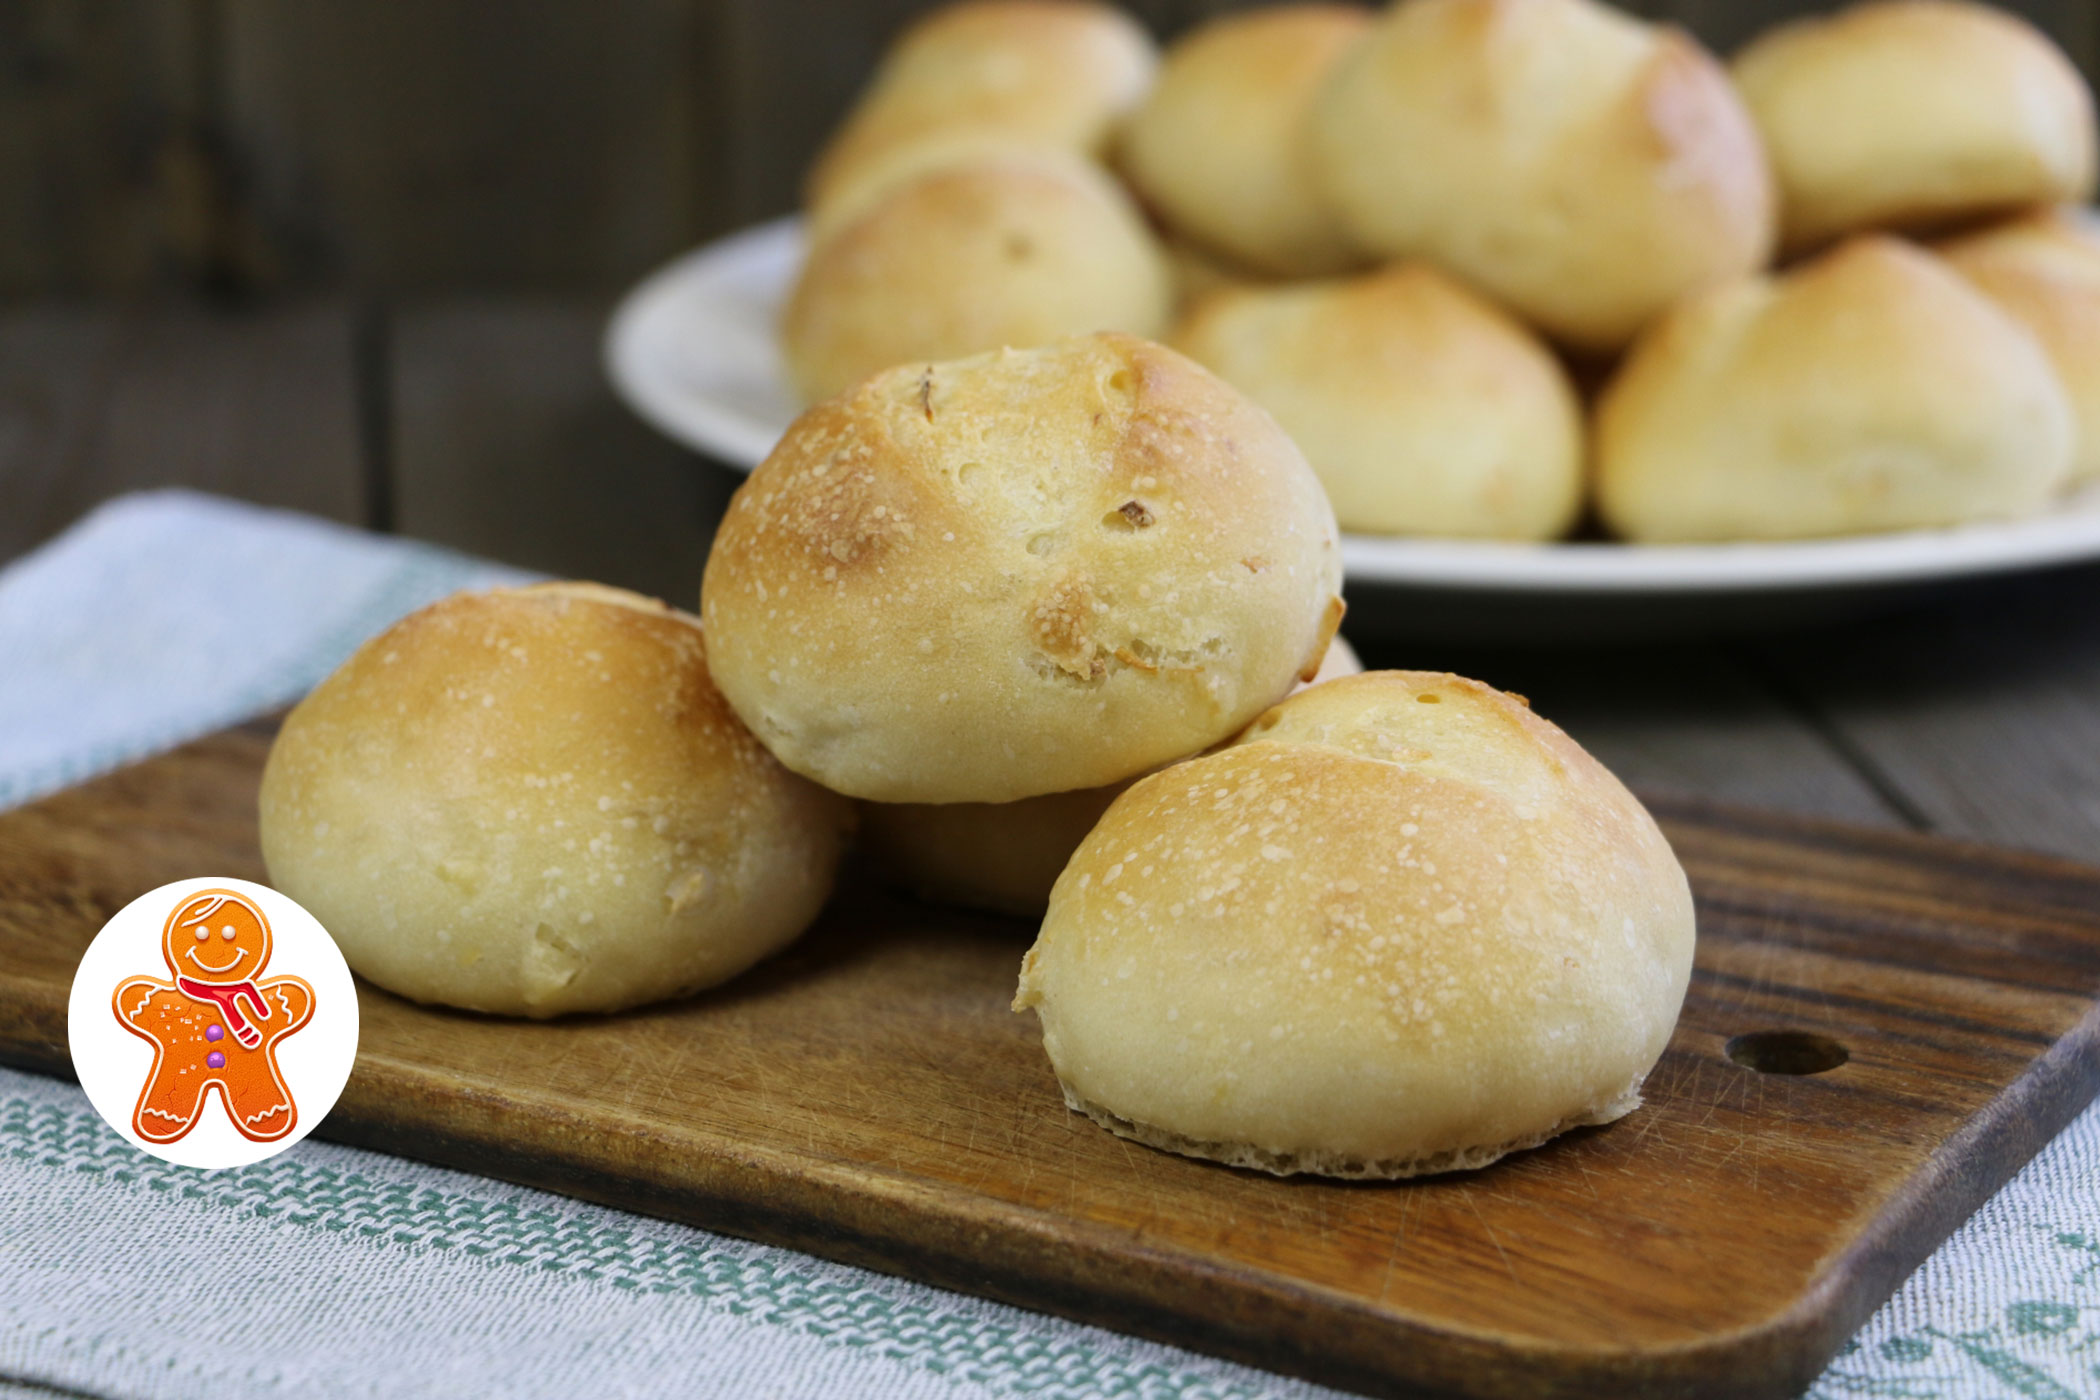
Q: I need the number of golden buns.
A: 12